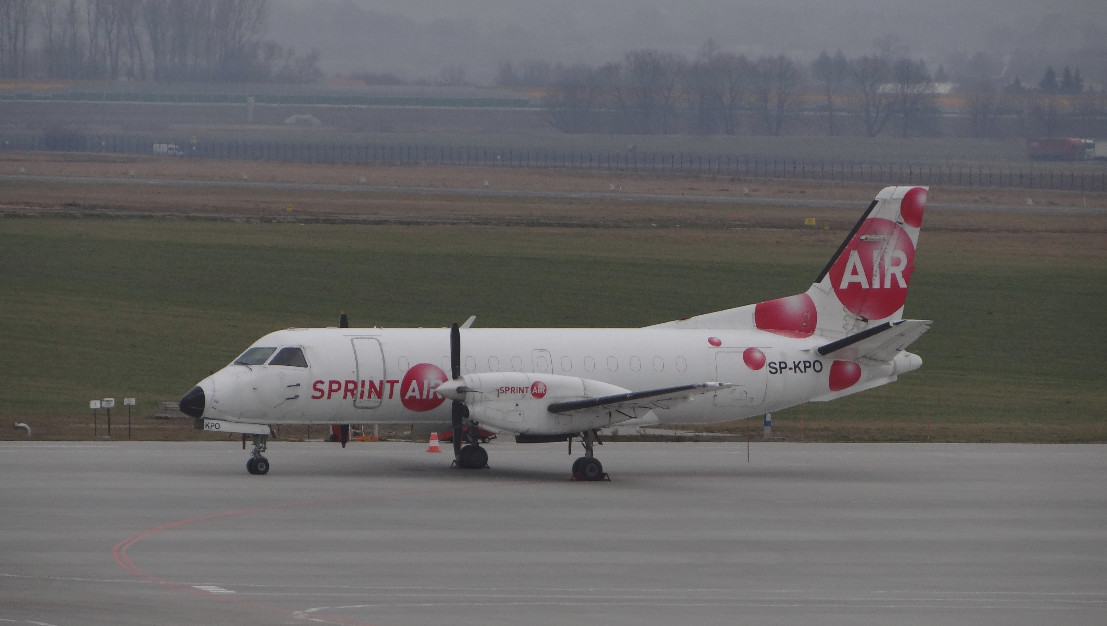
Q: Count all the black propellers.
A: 2